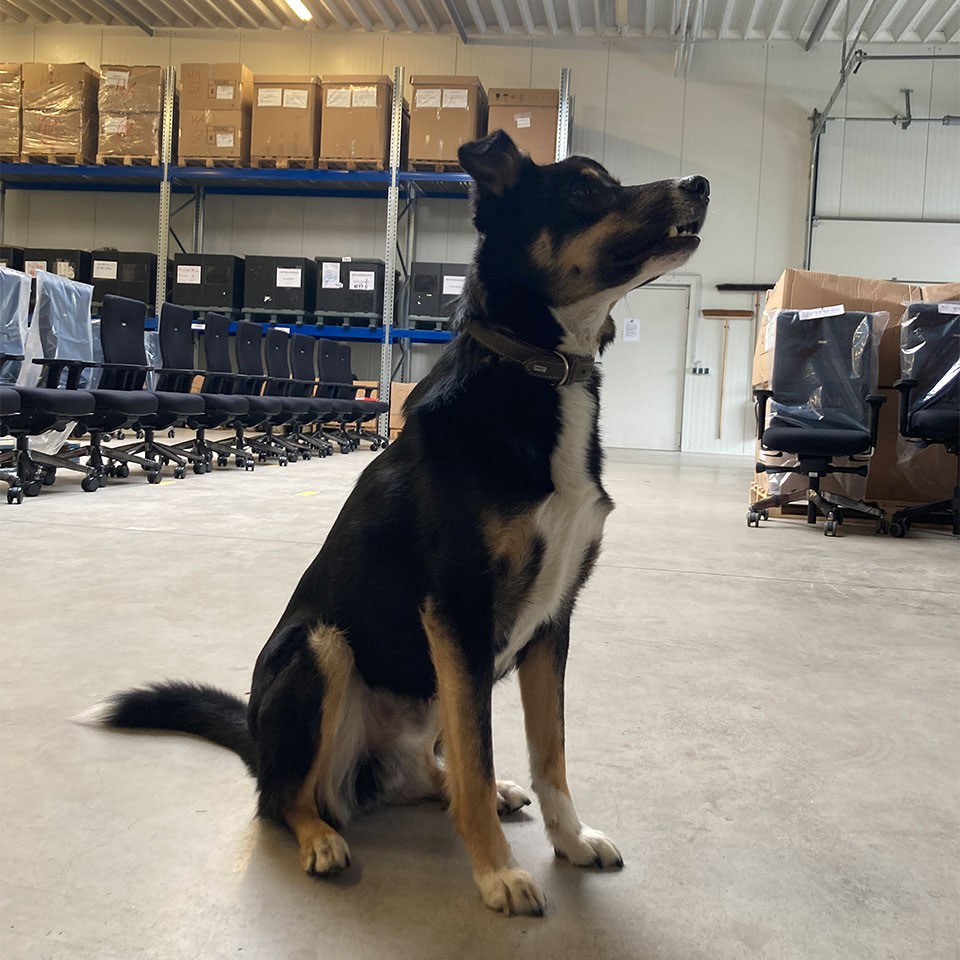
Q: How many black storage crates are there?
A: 7